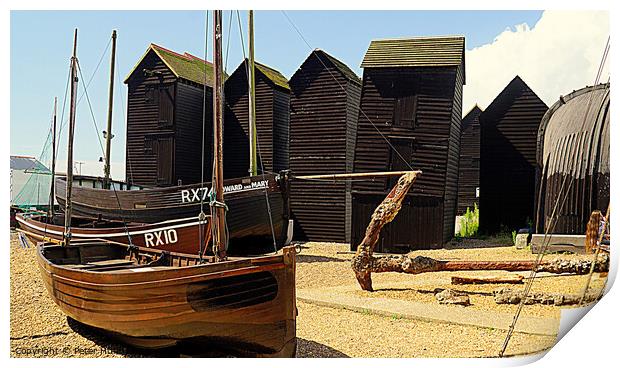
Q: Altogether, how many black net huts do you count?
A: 6